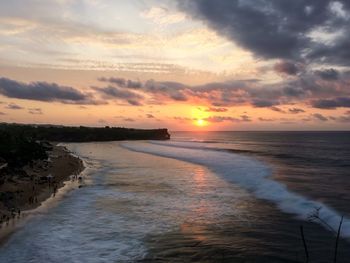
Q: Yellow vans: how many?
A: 0